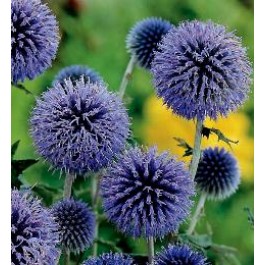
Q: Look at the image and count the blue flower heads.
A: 11